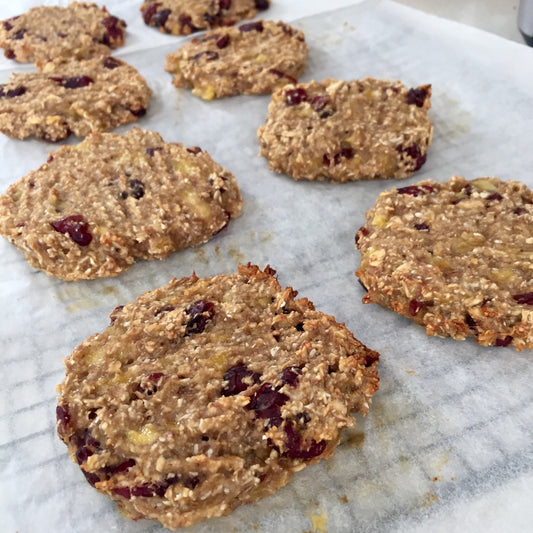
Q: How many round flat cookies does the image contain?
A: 8